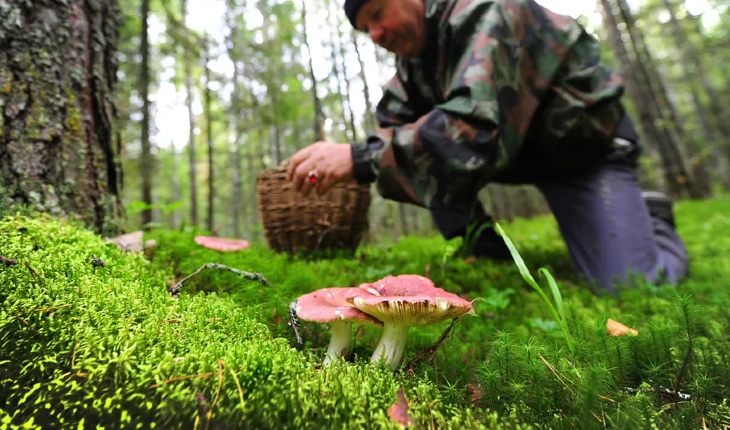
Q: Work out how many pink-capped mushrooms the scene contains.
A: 3